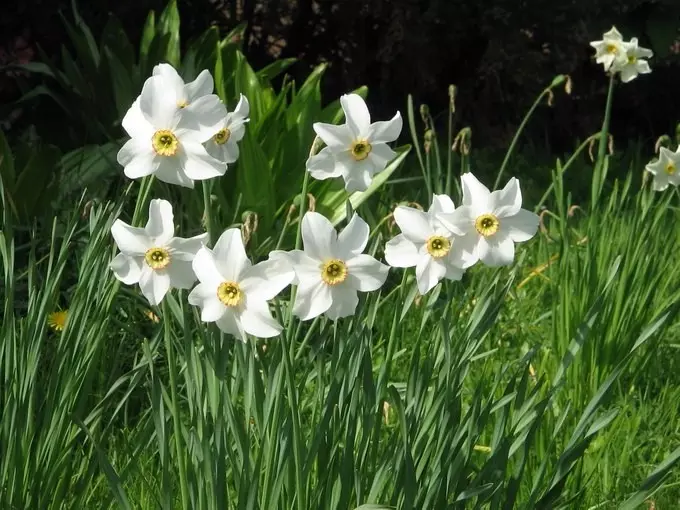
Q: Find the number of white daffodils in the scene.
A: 12